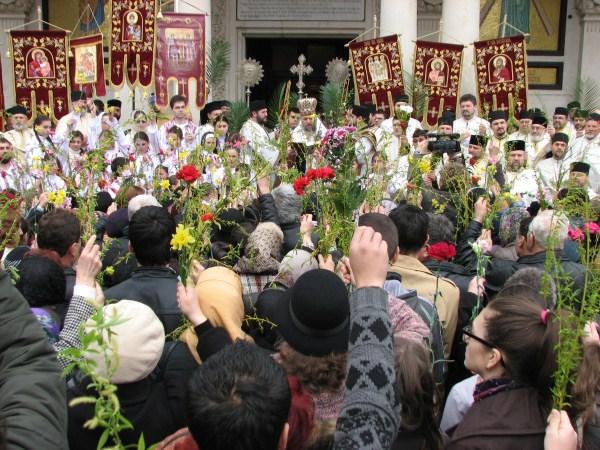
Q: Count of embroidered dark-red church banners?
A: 7